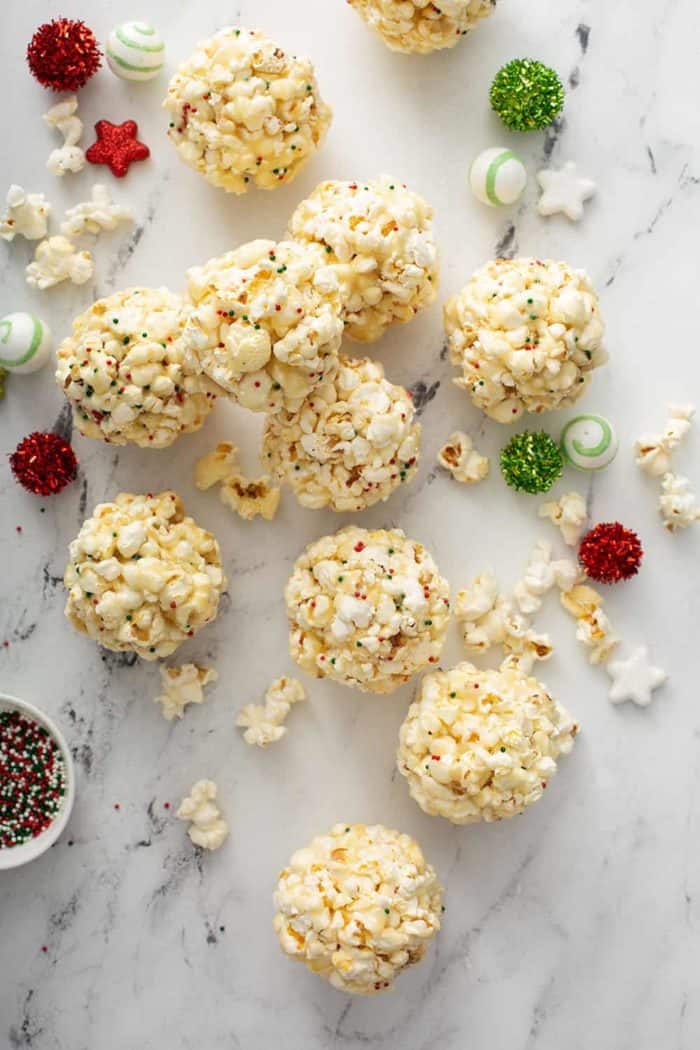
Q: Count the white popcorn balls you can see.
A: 11